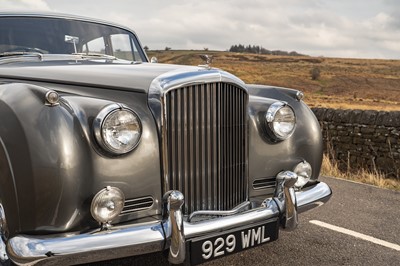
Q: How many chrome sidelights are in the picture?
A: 2